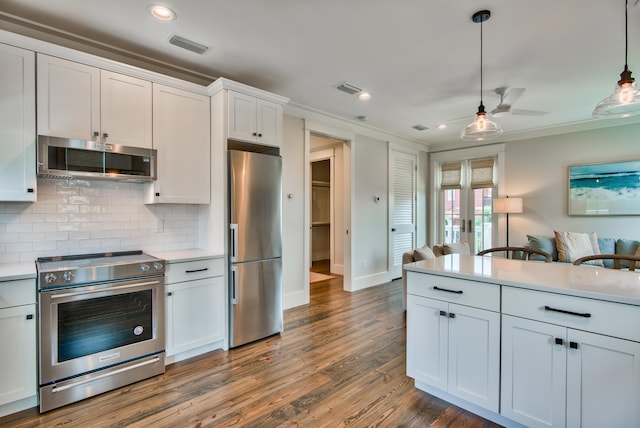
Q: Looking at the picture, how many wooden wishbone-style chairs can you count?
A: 2